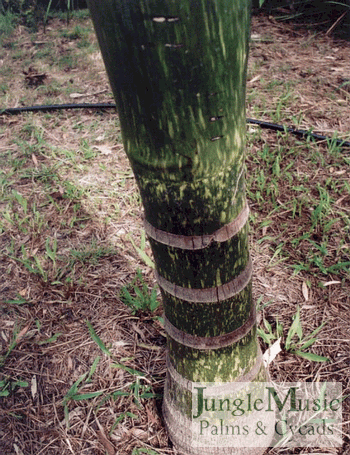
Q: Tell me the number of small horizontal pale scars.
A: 4